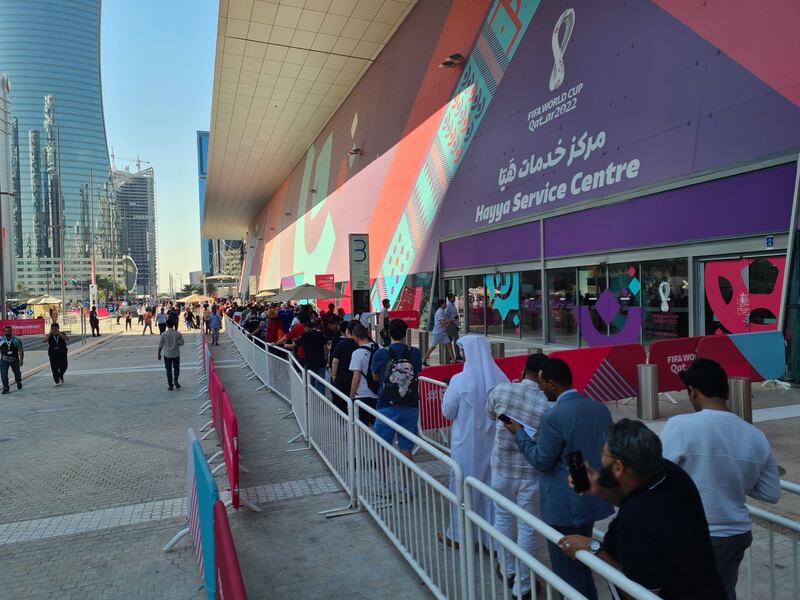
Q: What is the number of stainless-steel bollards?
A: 7